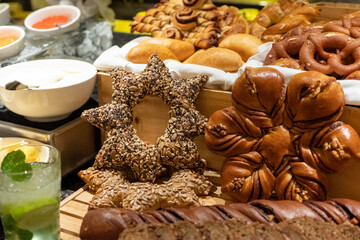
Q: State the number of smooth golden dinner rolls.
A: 4